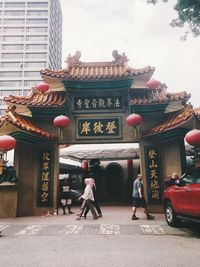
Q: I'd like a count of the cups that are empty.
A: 0